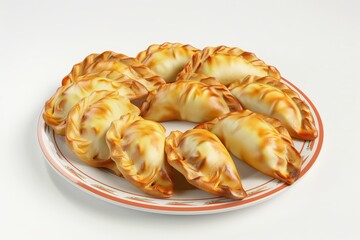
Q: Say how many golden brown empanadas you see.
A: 10